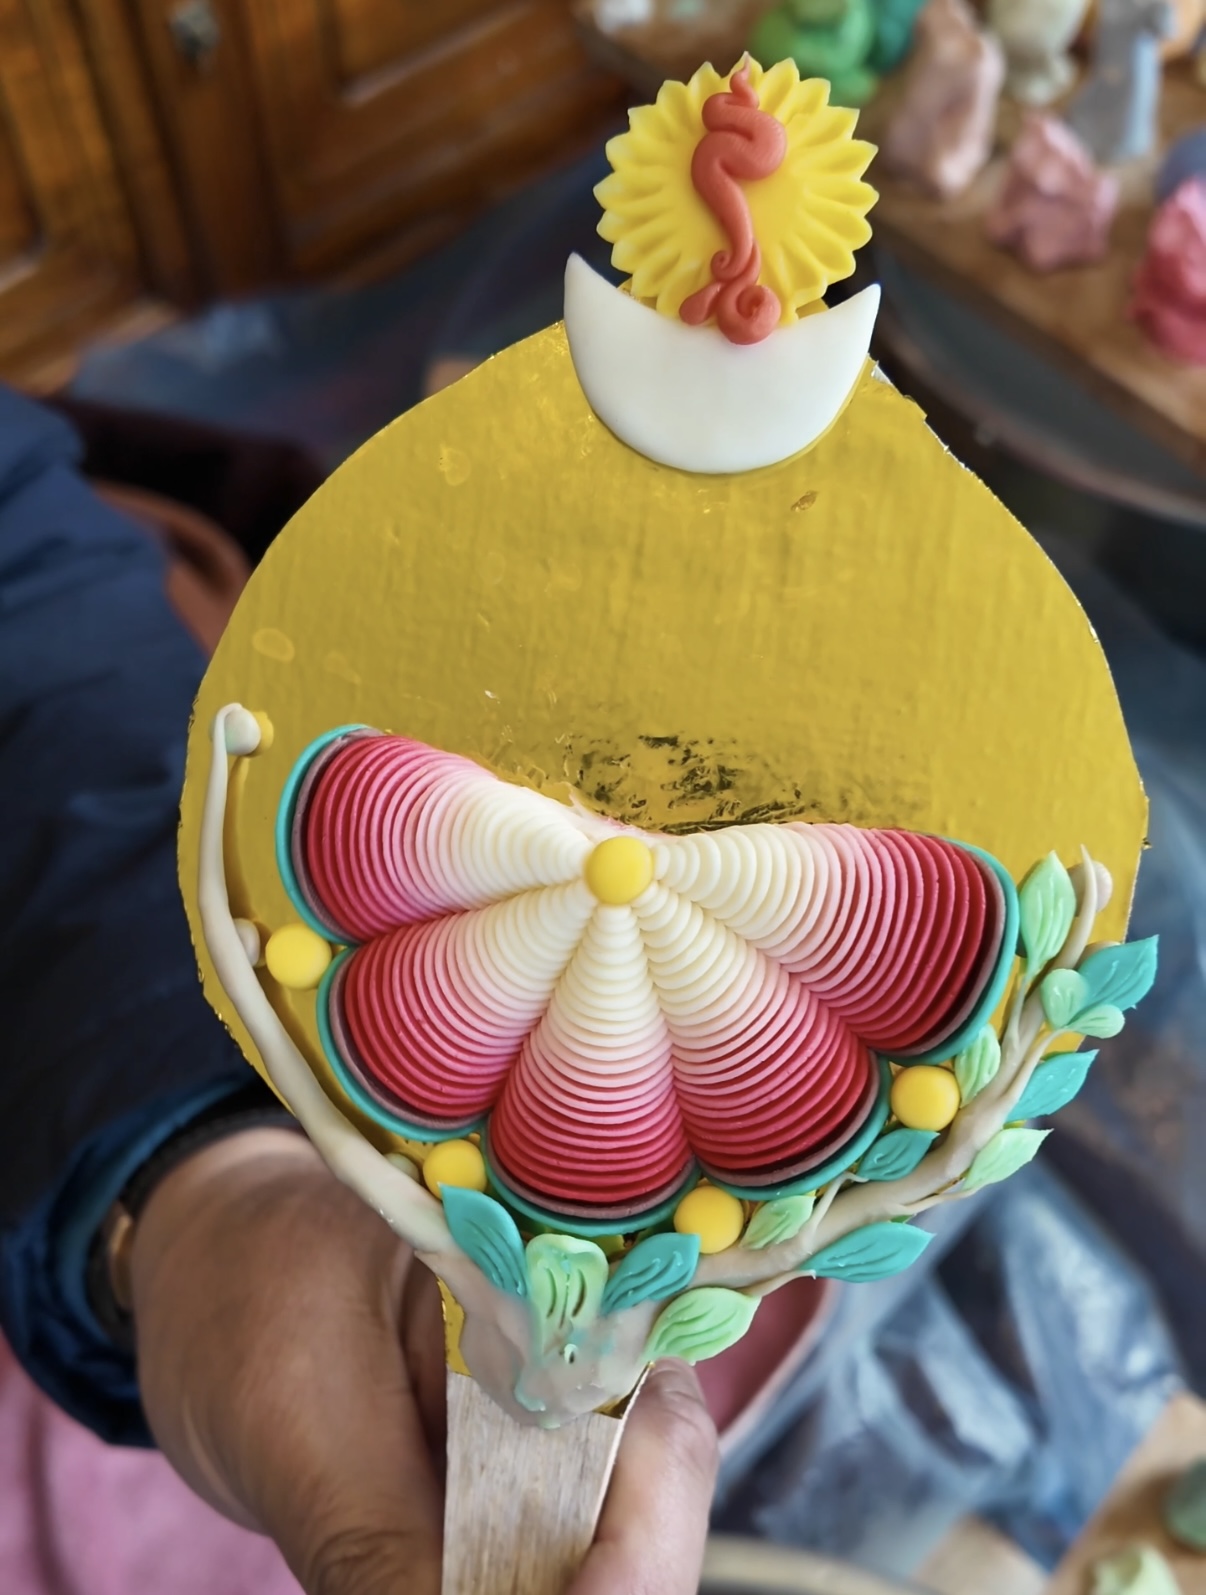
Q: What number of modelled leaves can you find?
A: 14